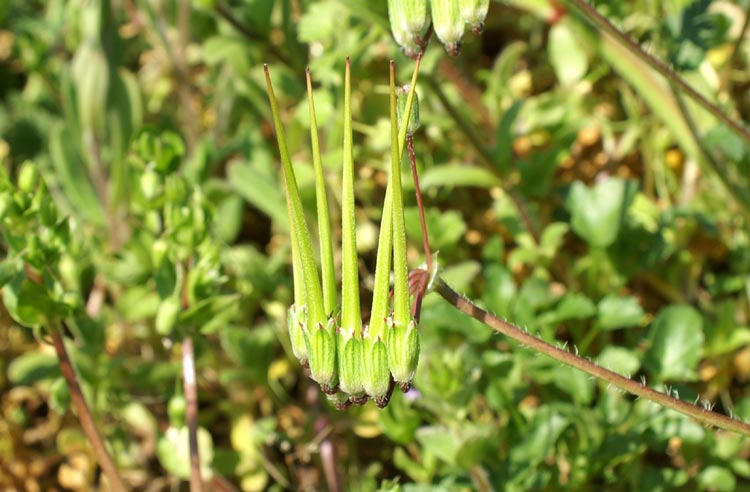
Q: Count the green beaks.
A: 6